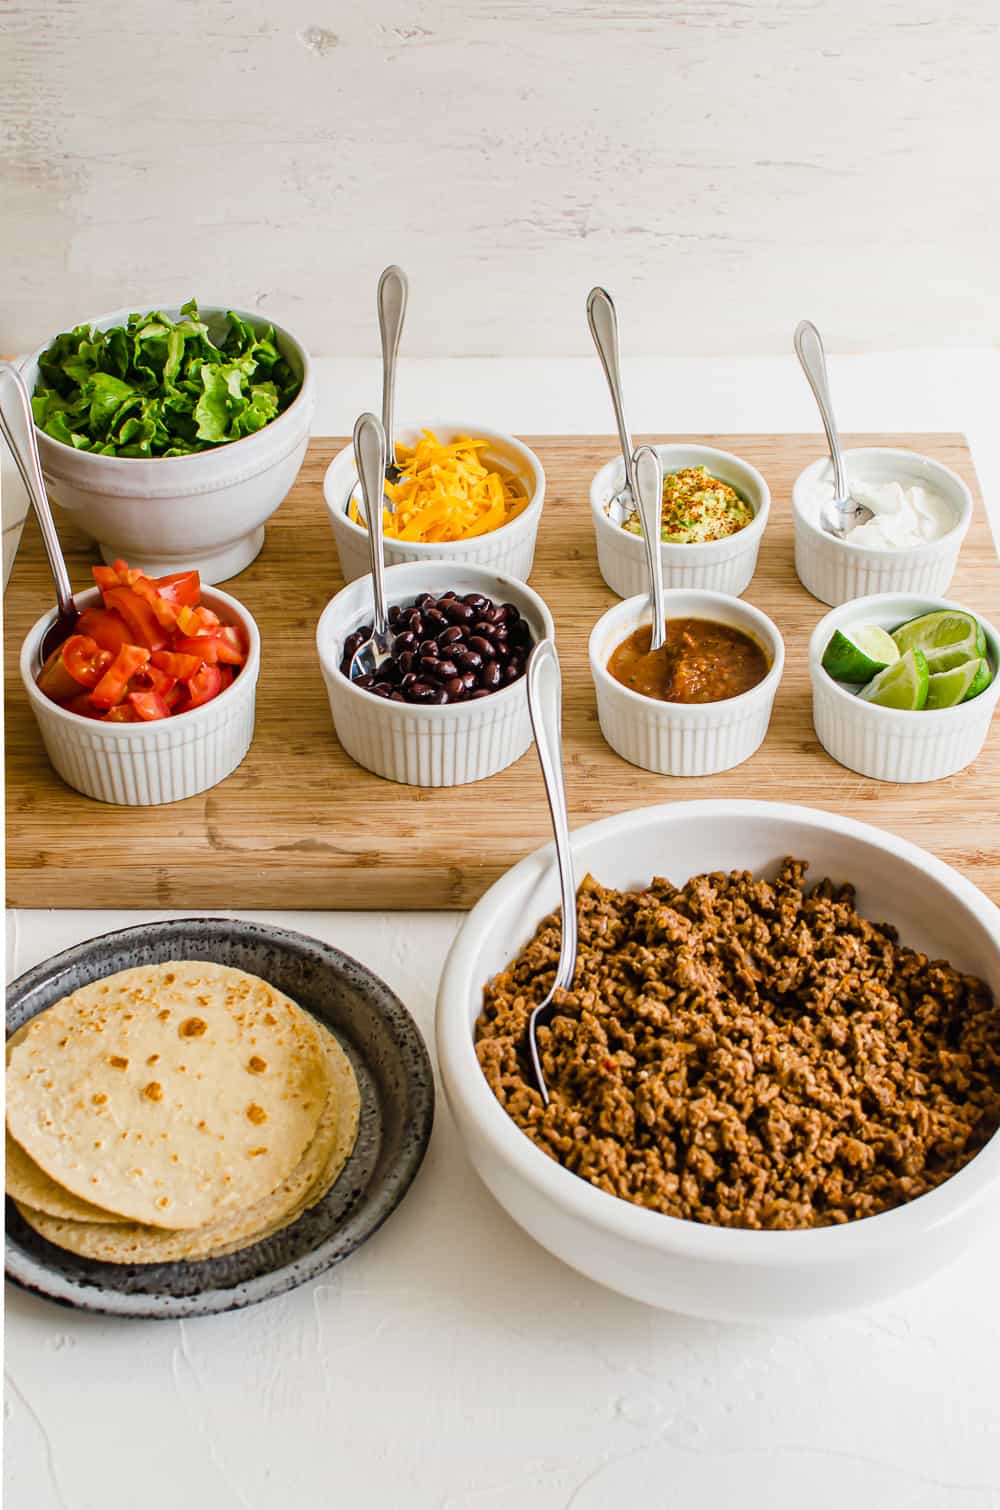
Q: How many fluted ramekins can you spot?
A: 7